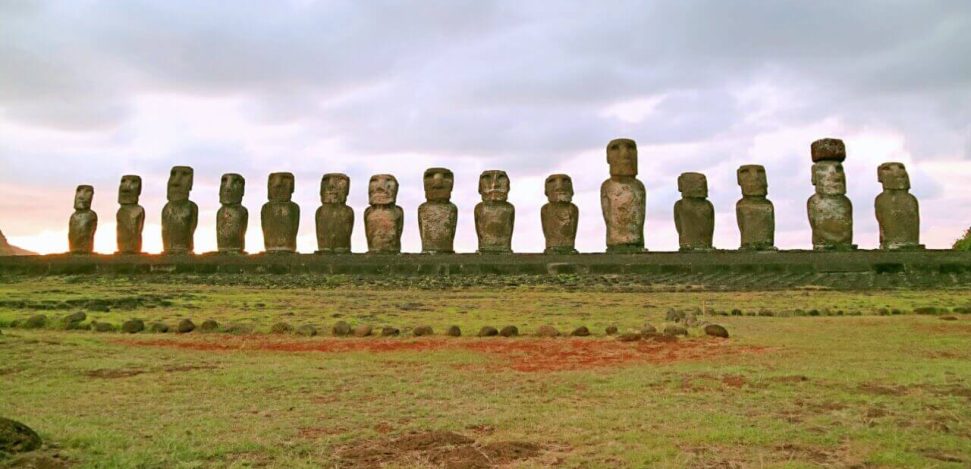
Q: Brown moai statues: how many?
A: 15